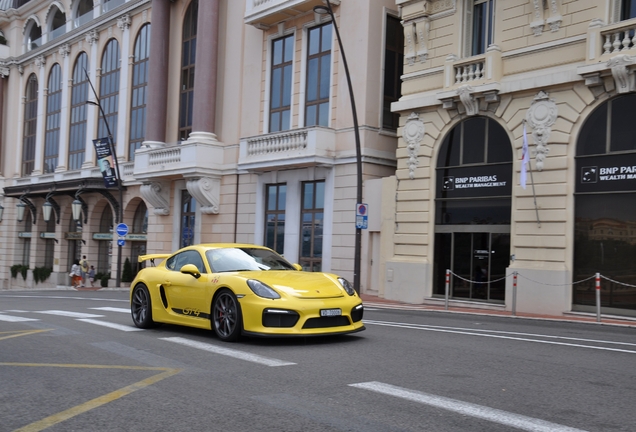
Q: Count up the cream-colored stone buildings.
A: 2